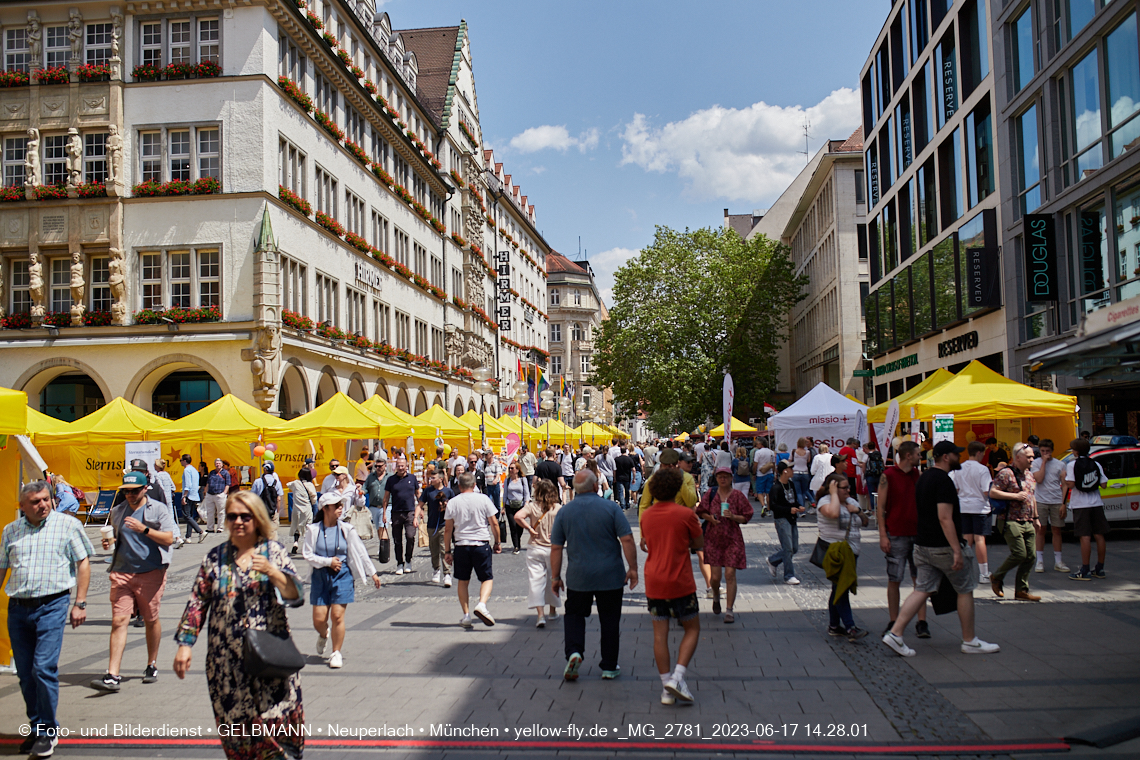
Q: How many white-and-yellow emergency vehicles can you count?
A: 1